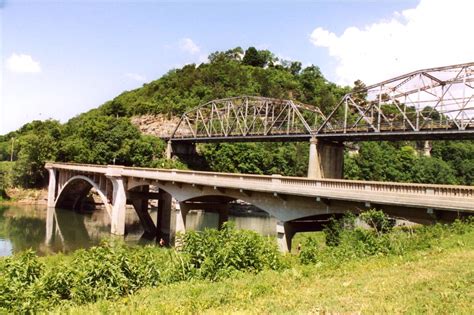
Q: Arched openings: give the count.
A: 4